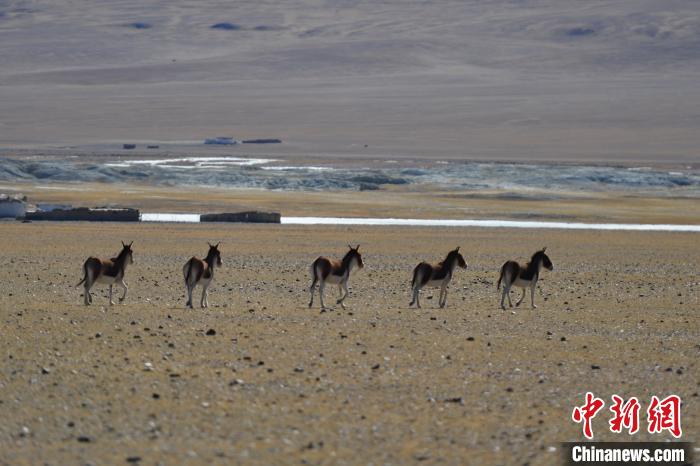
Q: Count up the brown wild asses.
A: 5